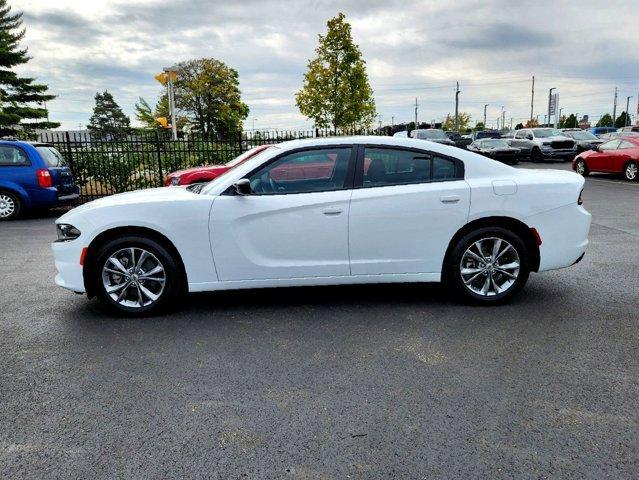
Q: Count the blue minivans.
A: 1